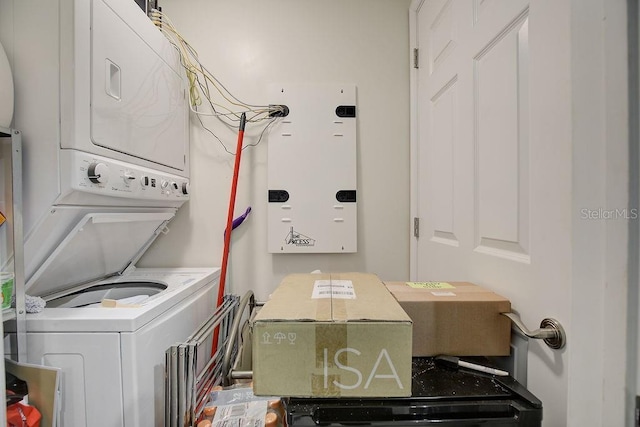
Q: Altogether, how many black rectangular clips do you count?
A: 4